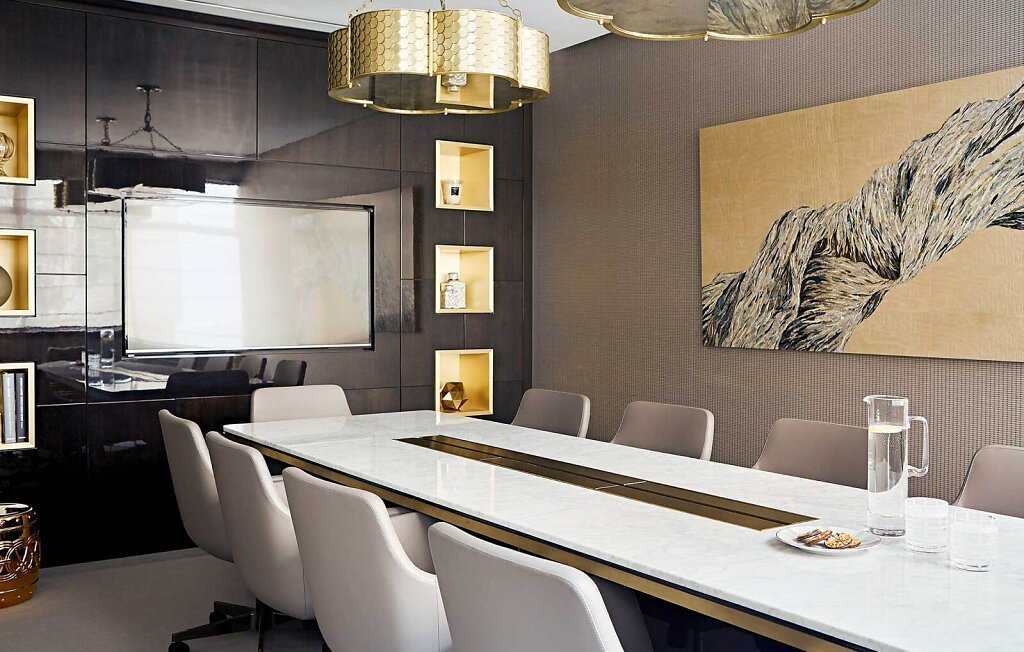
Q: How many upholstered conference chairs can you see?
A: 9